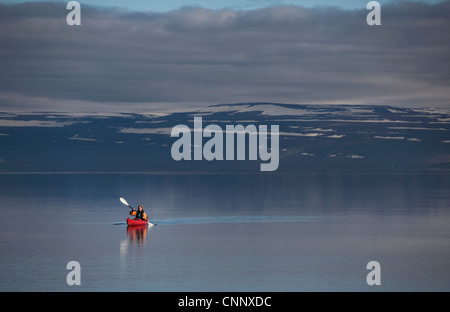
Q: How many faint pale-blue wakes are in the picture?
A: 1